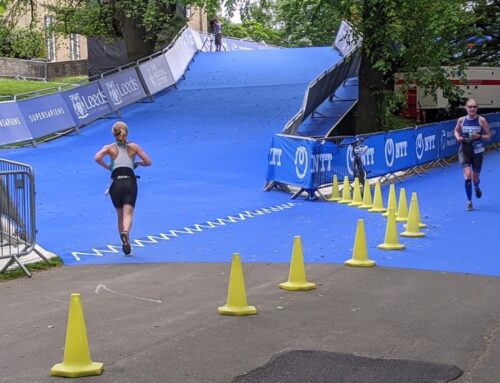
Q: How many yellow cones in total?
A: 14